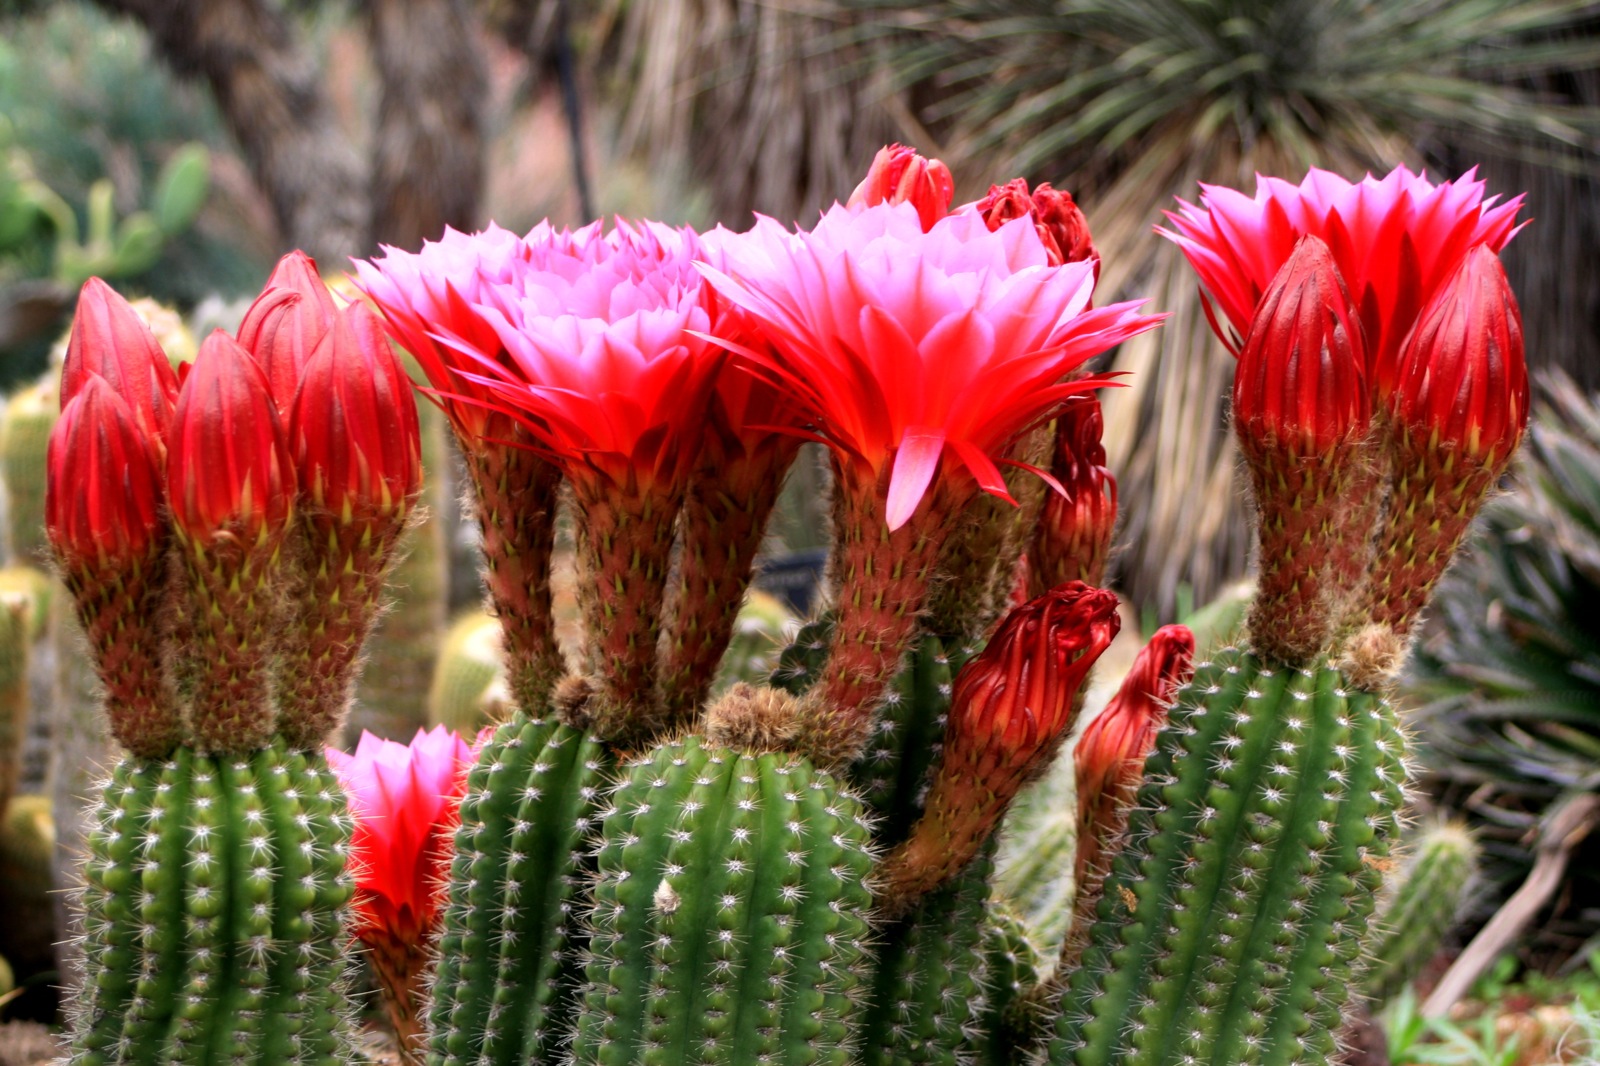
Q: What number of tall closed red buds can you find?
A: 7